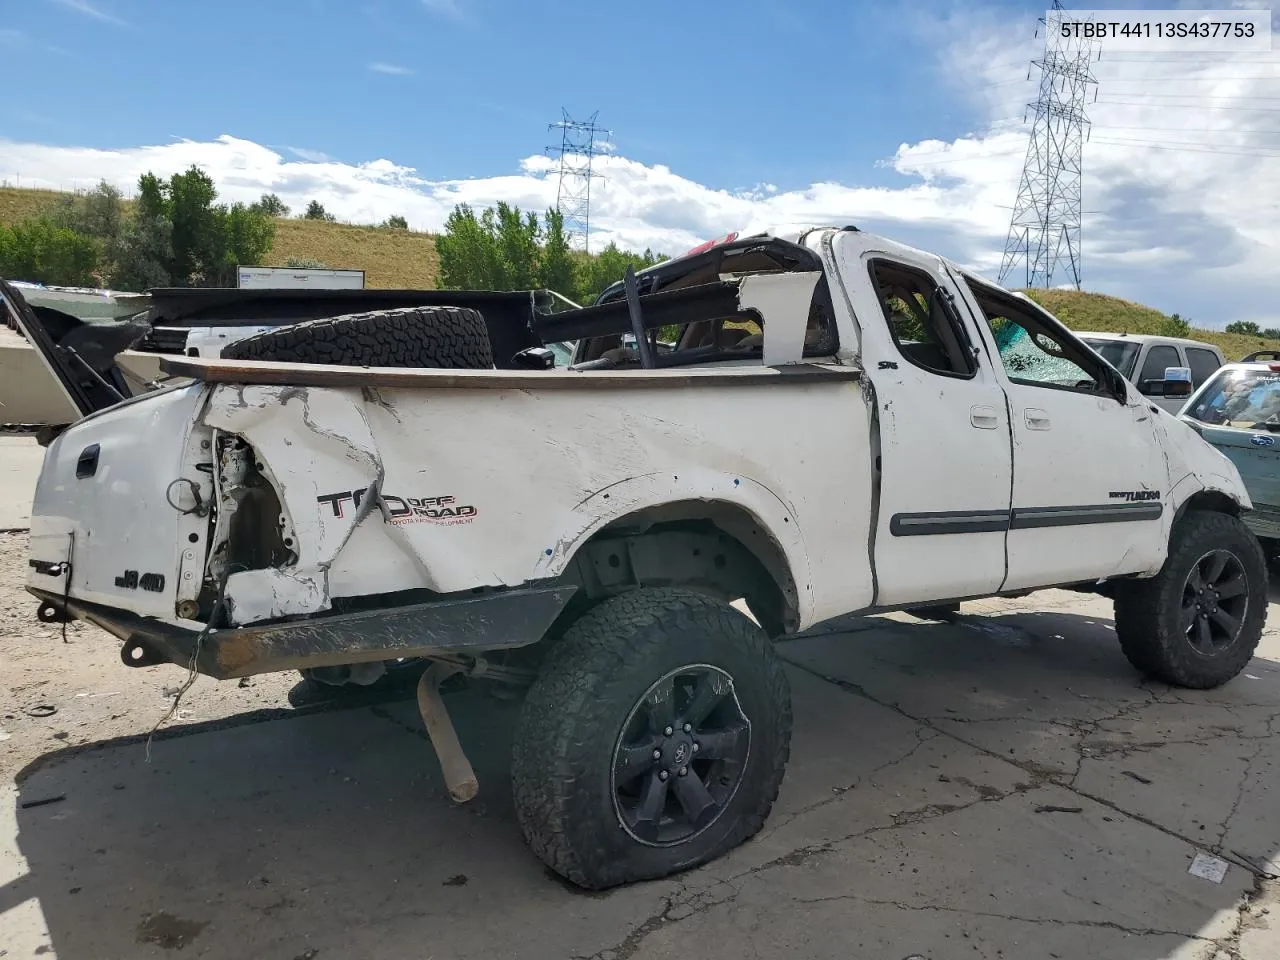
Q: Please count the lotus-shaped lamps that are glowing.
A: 0